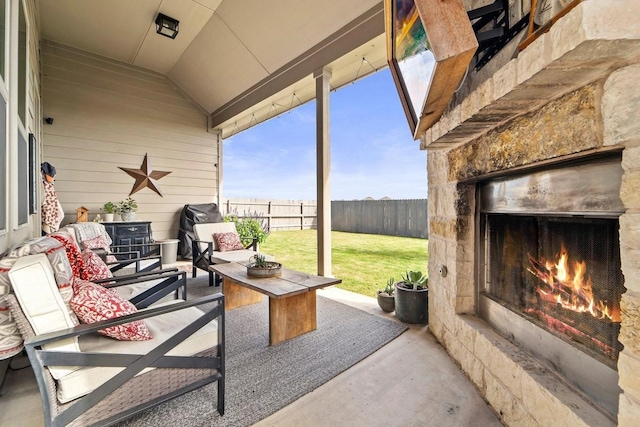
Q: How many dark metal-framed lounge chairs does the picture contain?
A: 4